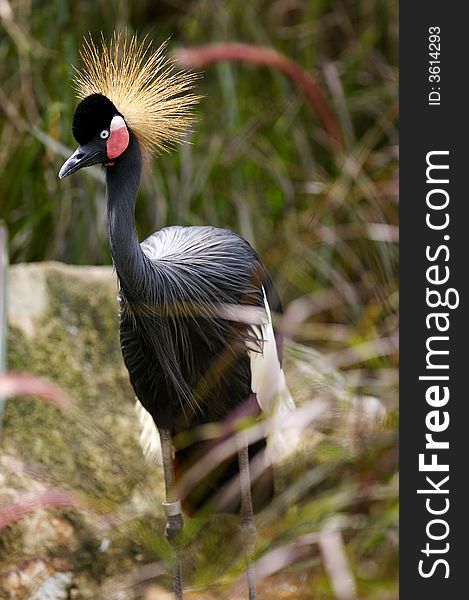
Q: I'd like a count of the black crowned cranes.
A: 1